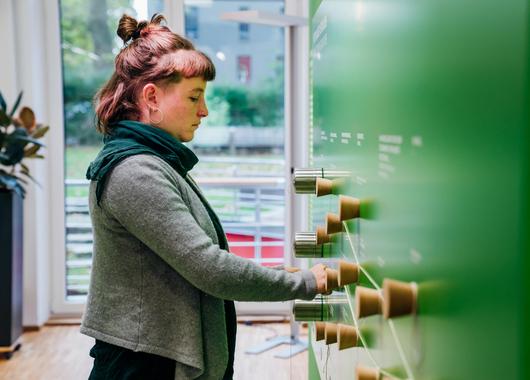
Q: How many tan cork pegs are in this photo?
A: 12